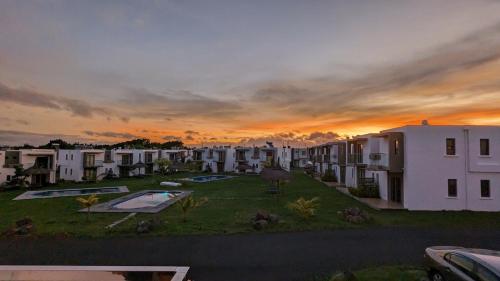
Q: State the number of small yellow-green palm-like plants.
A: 3